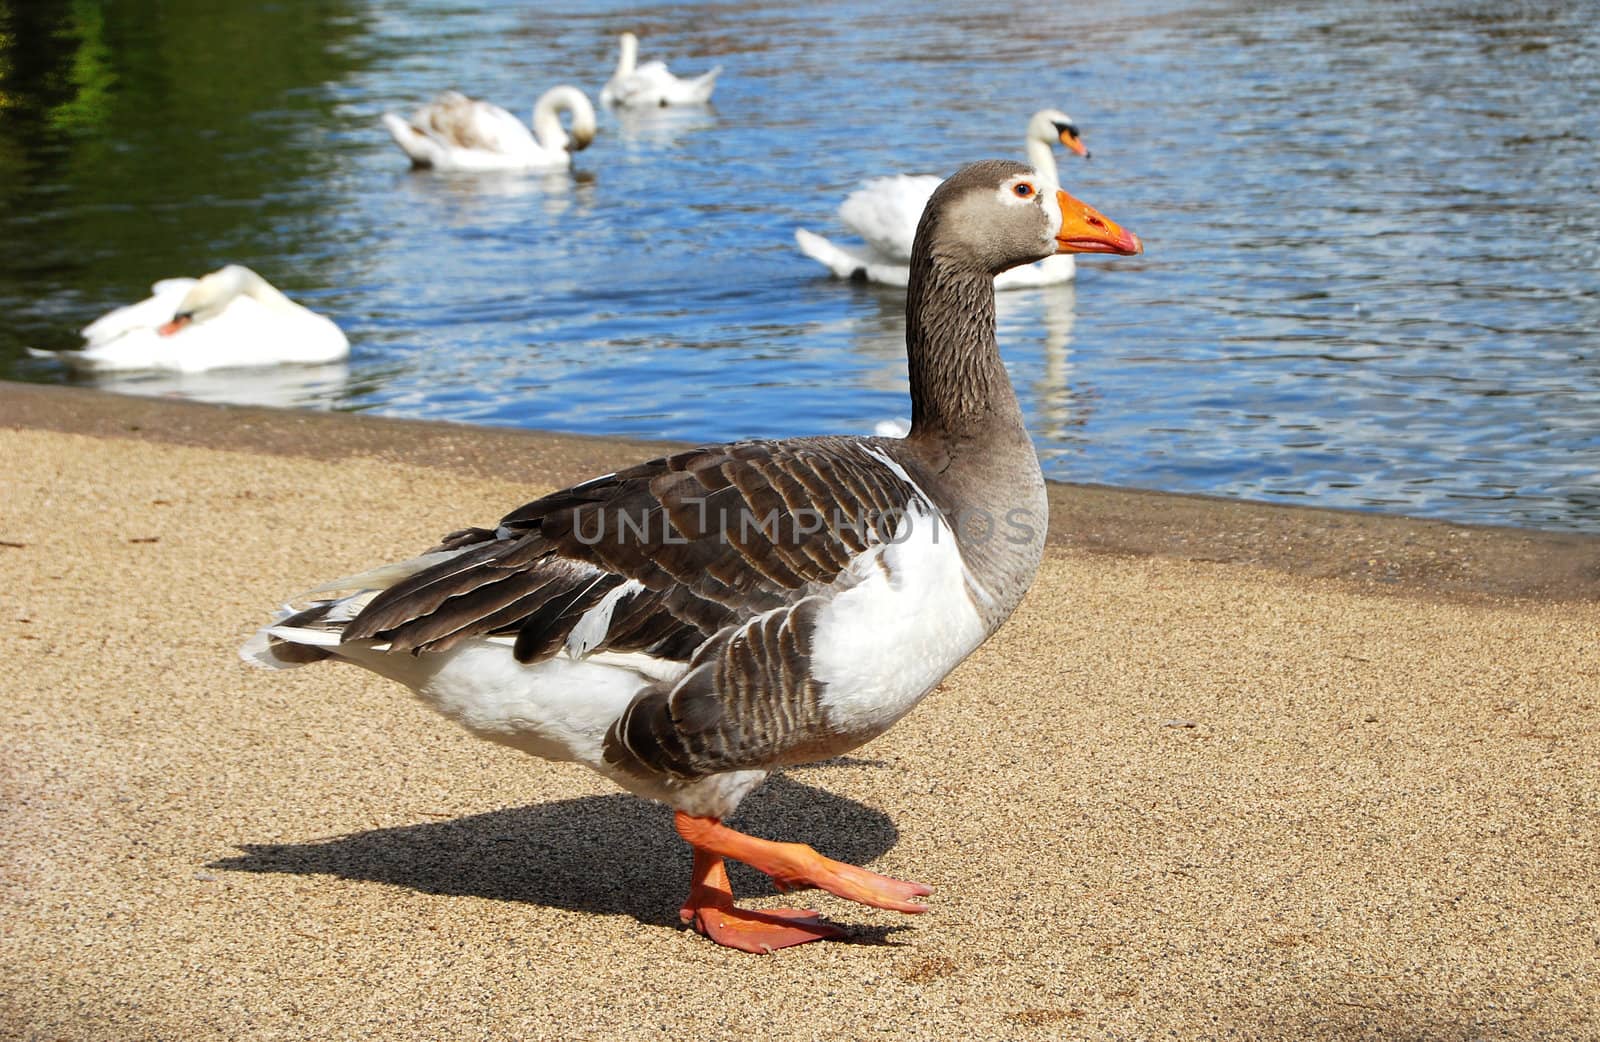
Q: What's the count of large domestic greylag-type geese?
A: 1